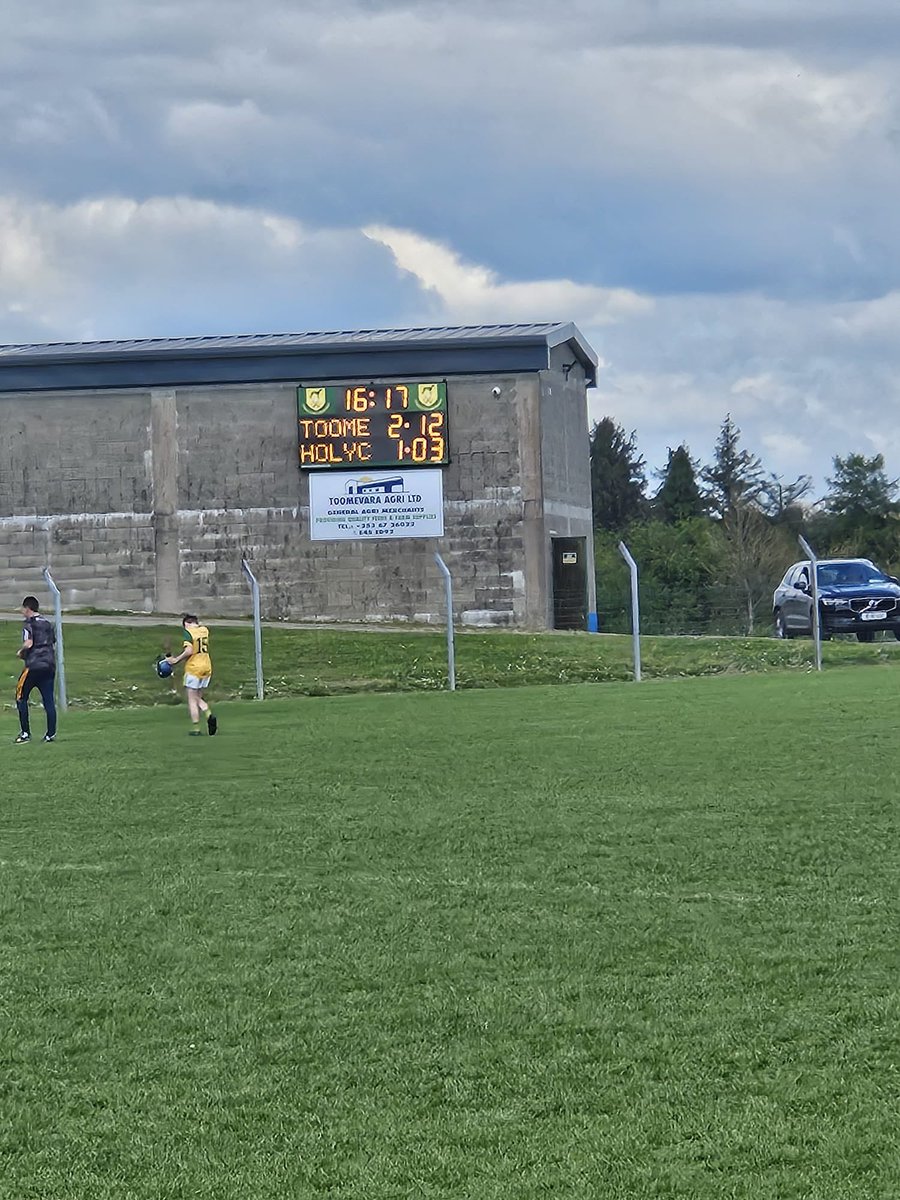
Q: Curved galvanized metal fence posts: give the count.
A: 5